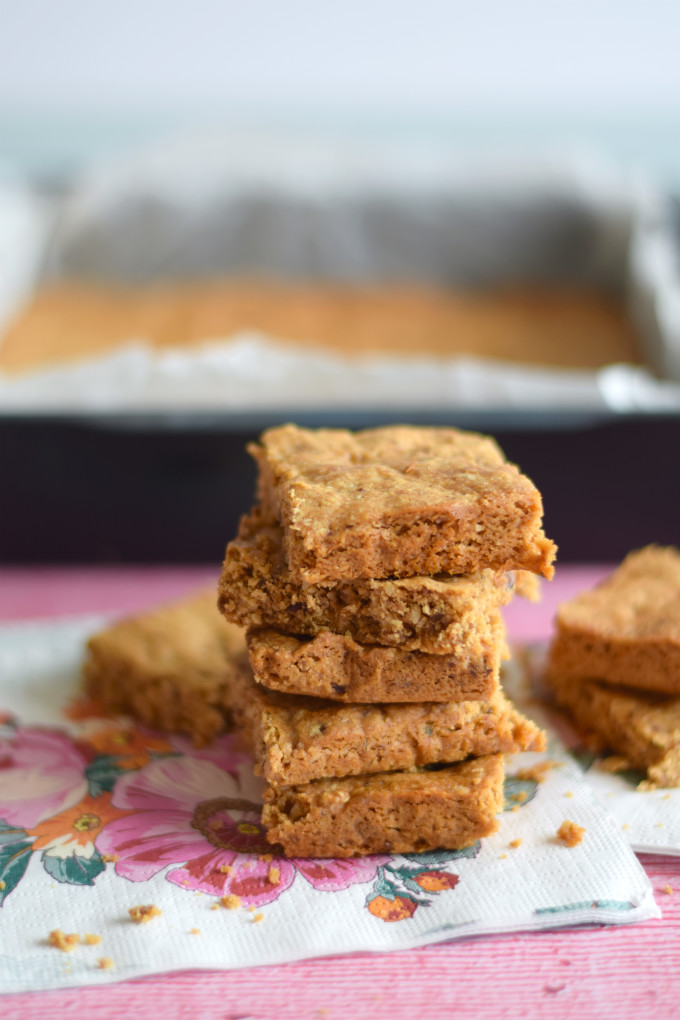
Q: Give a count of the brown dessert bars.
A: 8